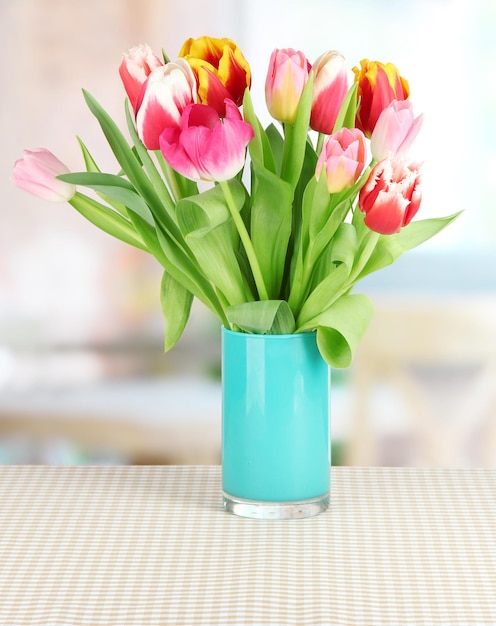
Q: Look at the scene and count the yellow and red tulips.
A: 2